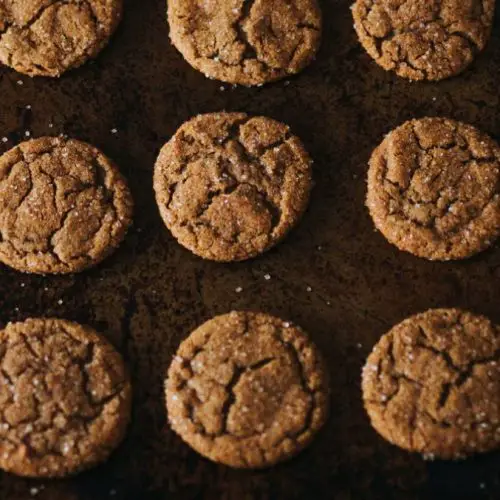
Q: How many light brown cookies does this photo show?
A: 9